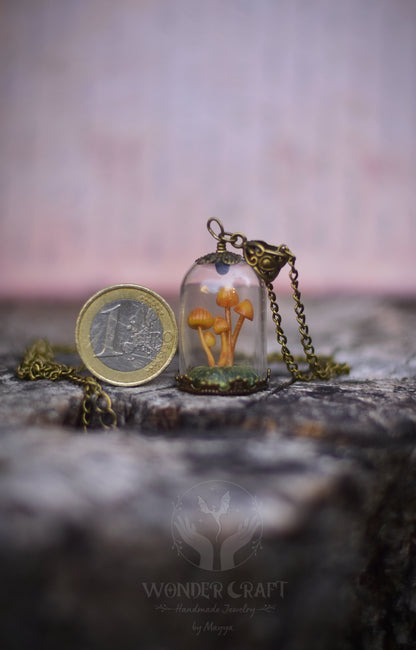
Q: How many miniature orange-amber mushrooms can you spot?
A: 5